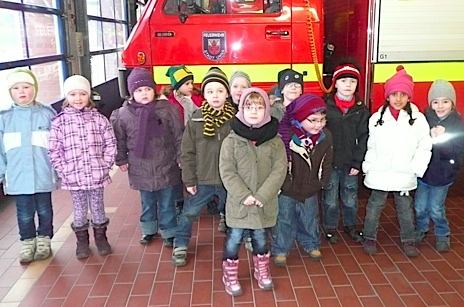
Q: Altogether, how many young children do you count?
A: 12